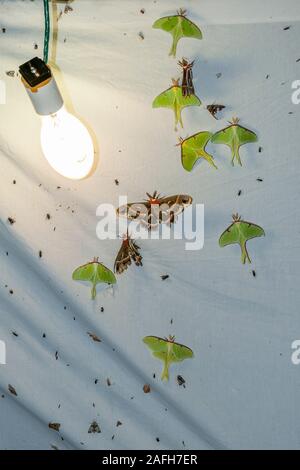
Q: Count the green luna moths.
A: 7